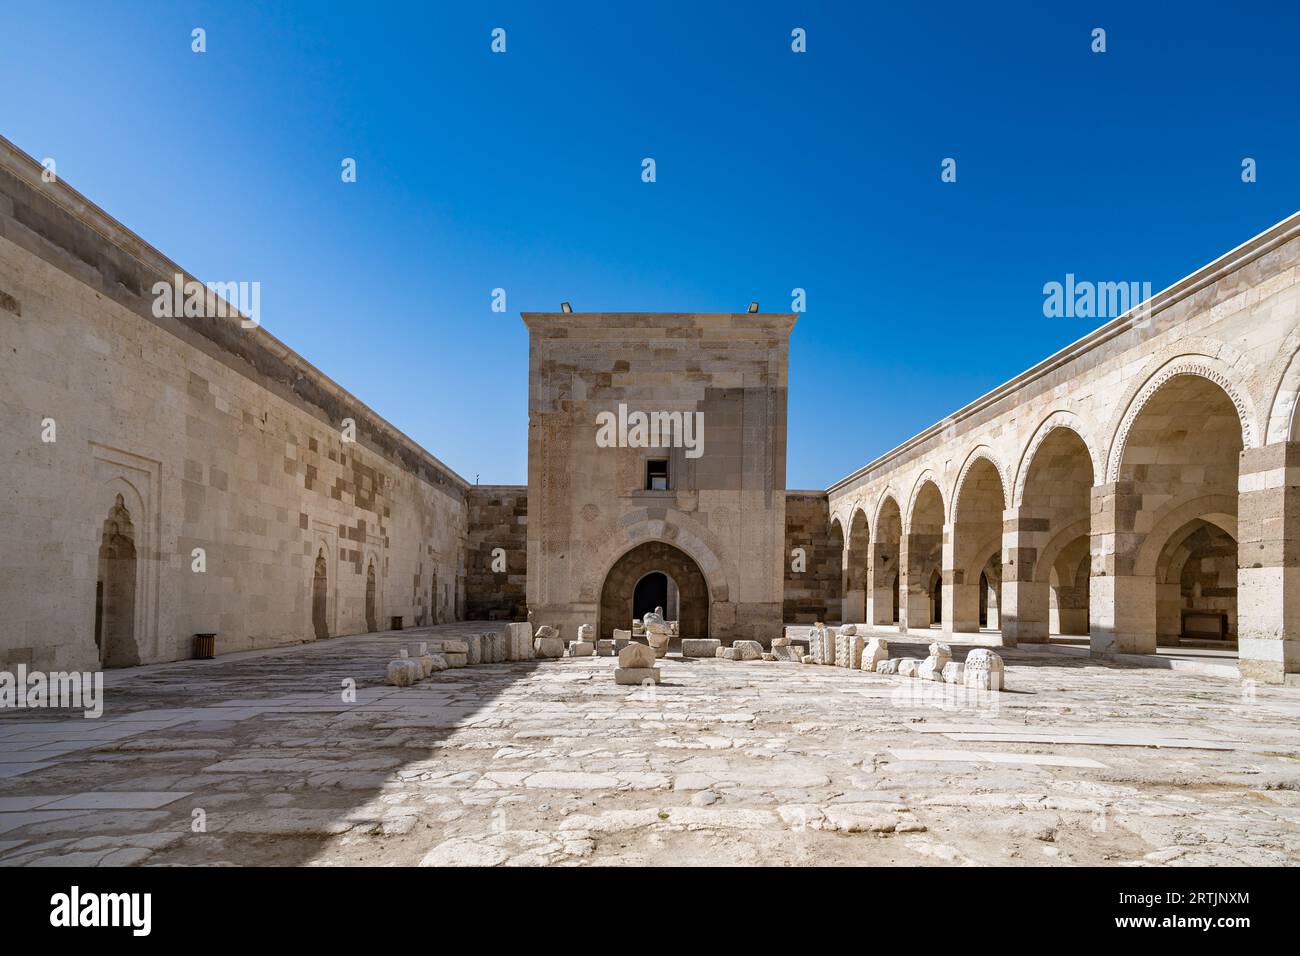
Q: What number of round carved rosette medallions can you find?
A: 2